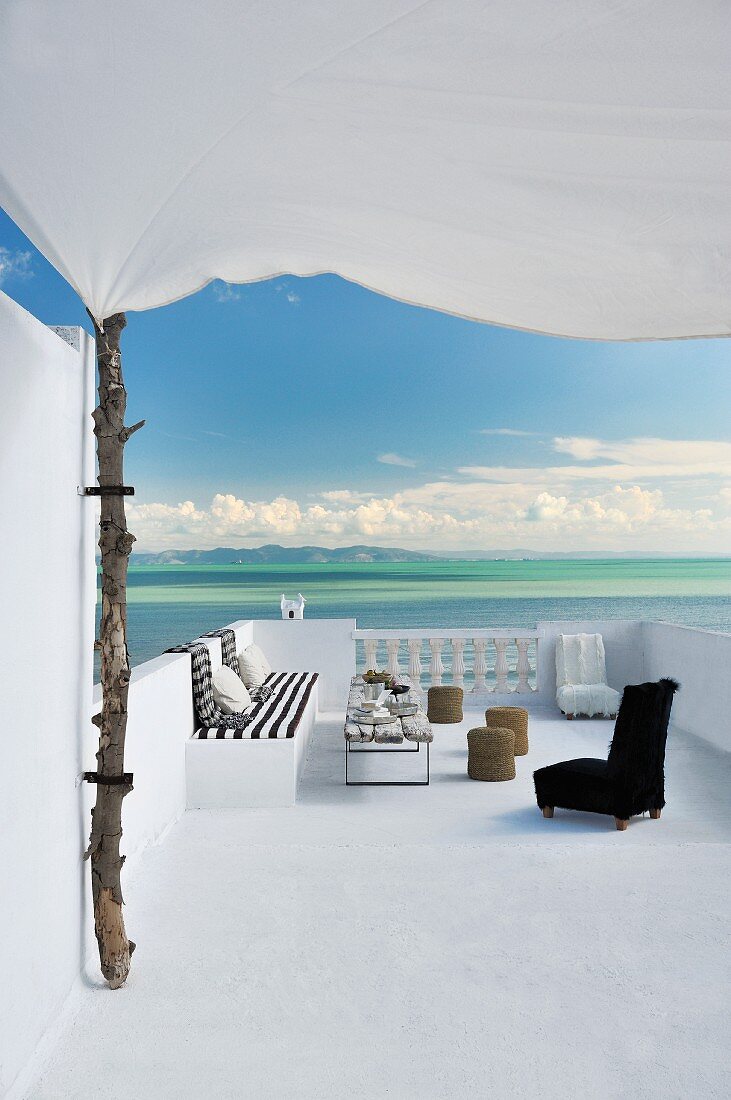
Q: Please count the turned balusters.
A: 8